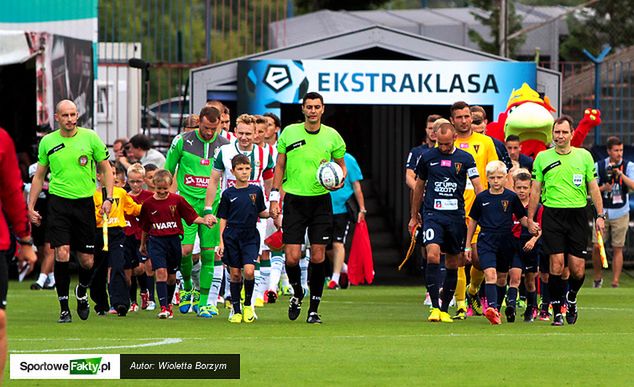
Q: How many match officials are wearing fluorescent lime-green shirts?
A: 3